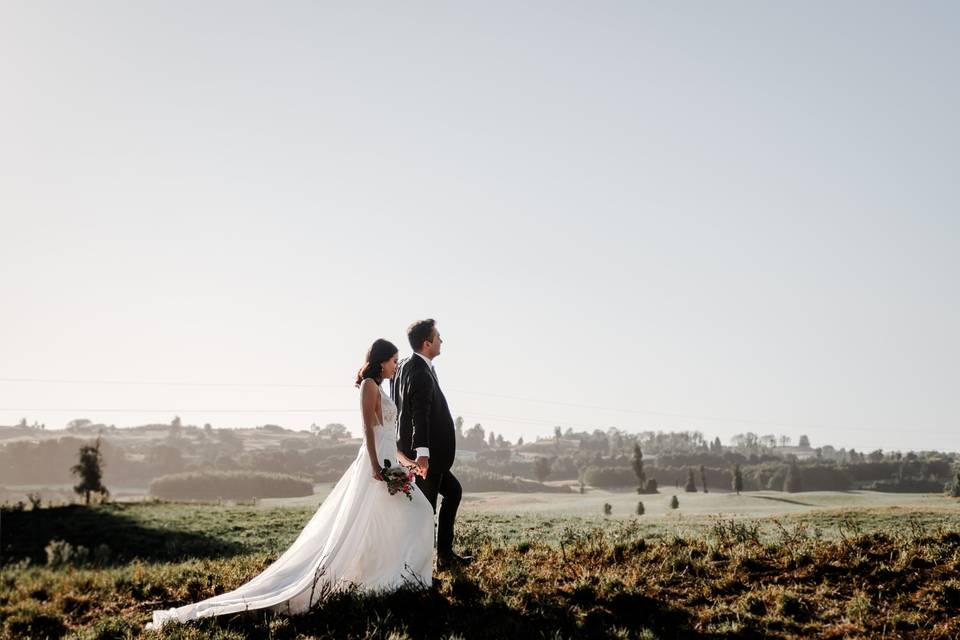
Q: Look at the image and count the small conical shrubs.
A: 3